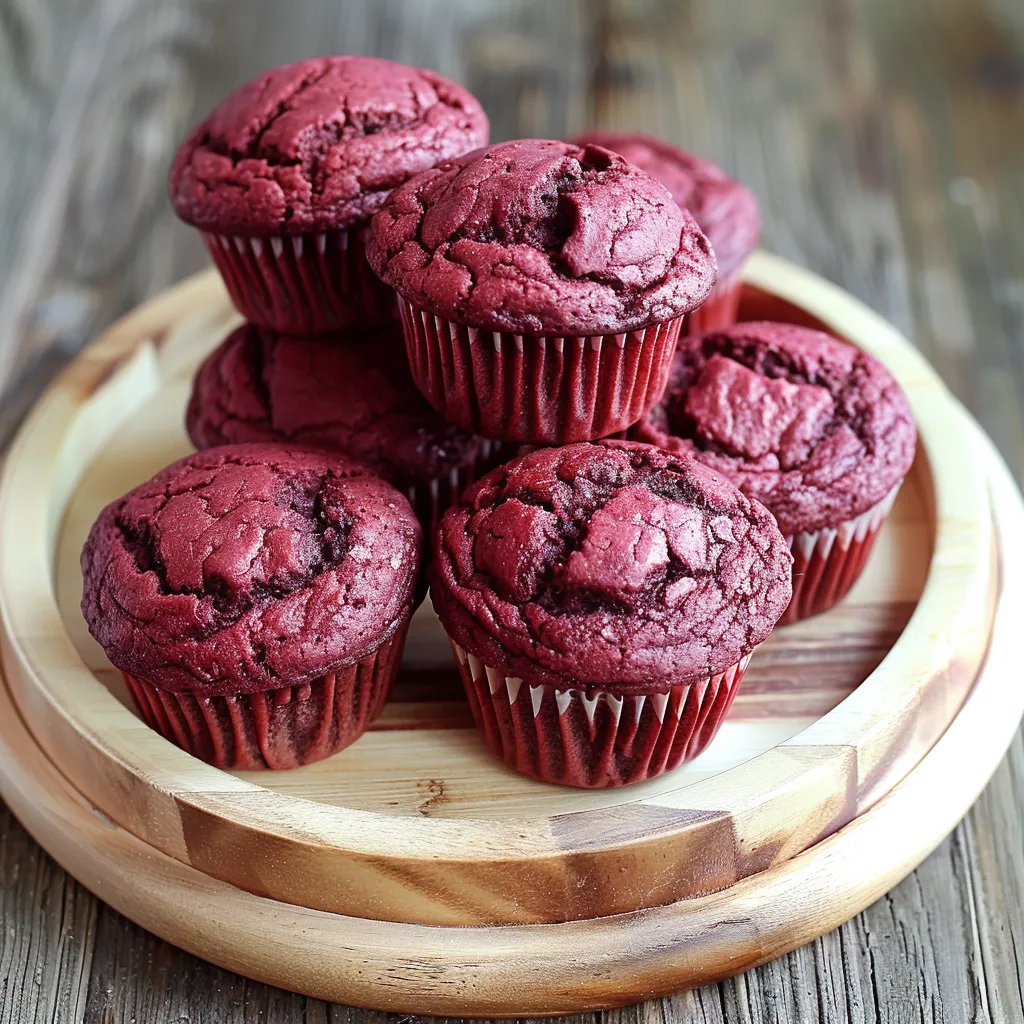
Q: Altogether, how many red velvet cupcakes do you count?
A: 7